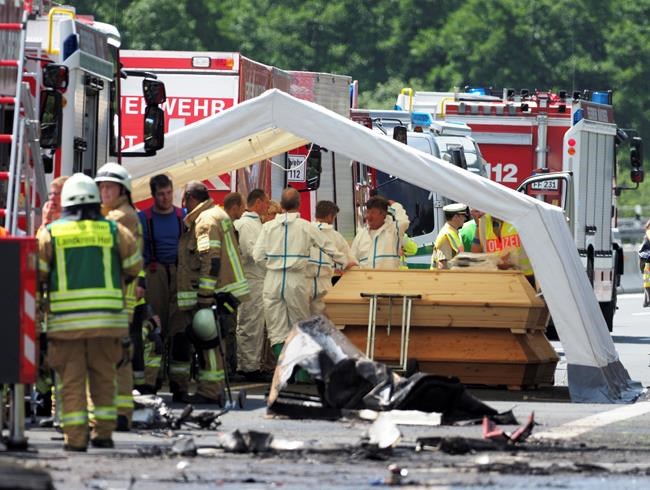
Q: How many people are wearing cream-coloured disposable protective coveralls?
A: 4